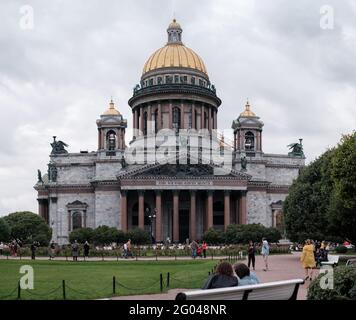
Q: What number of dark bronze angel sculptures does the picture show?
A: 2